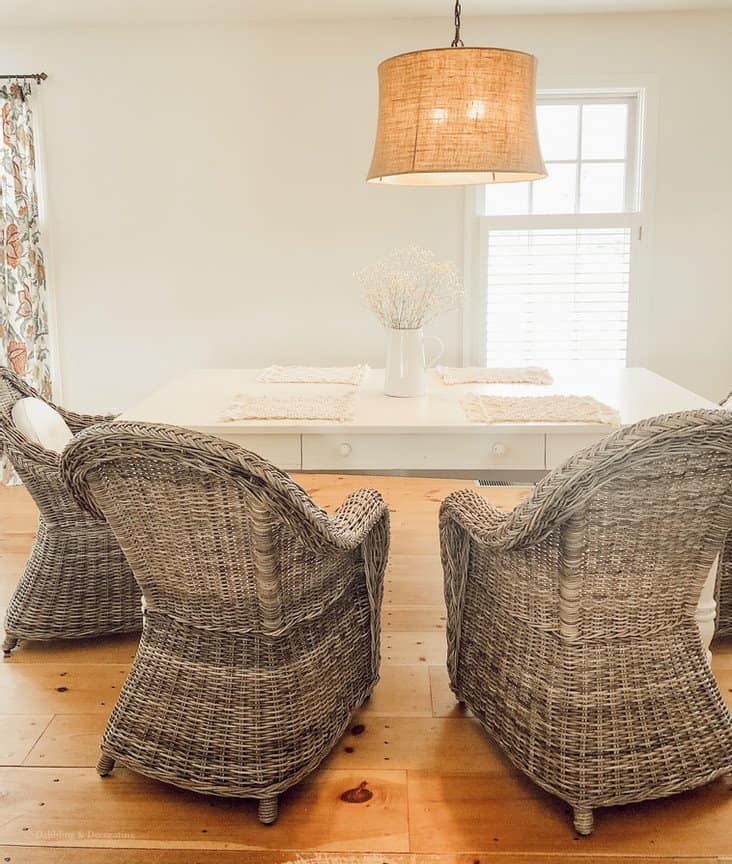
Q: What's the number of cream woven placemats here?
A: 4